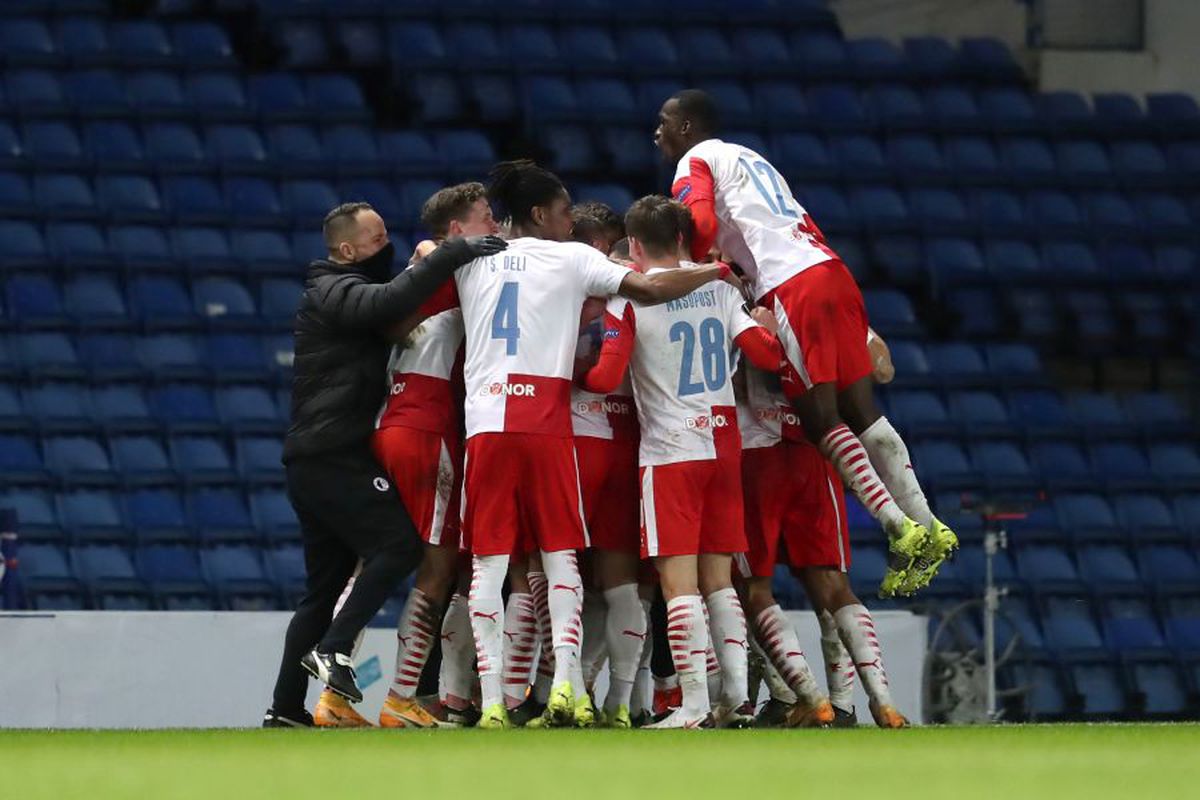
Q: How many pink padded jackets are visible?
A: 0